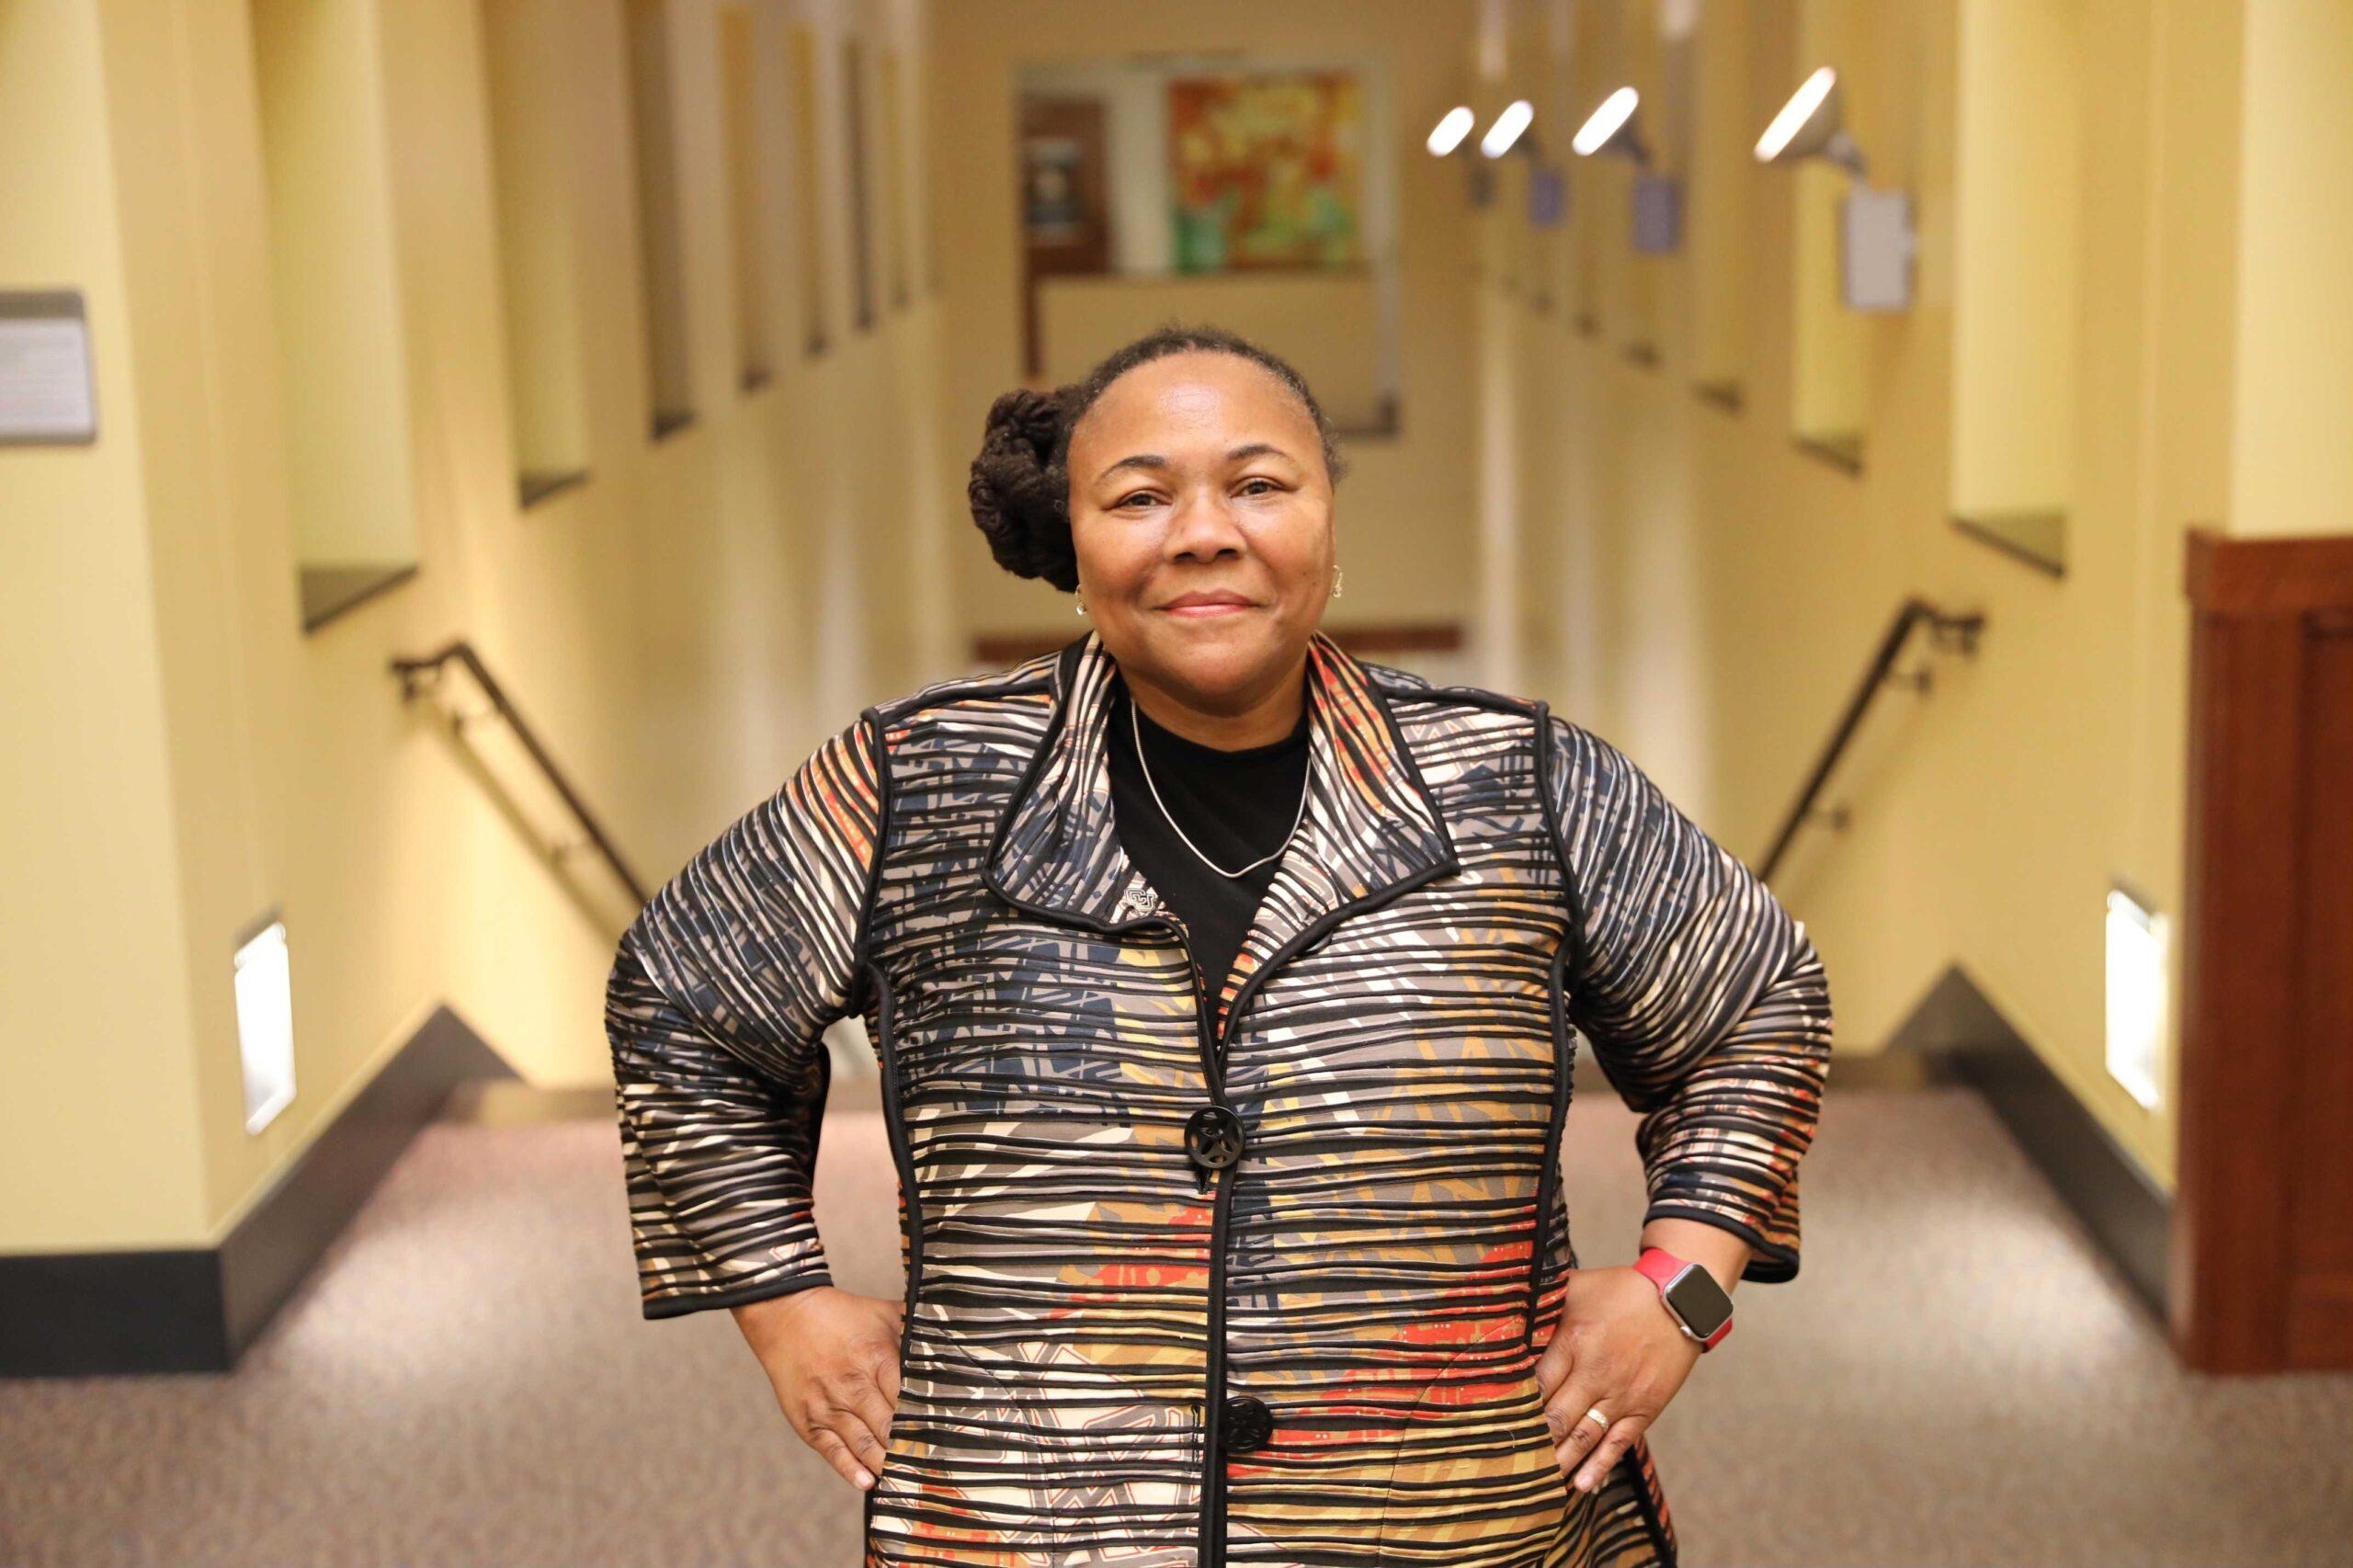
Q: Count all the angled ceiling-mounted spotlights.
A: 4